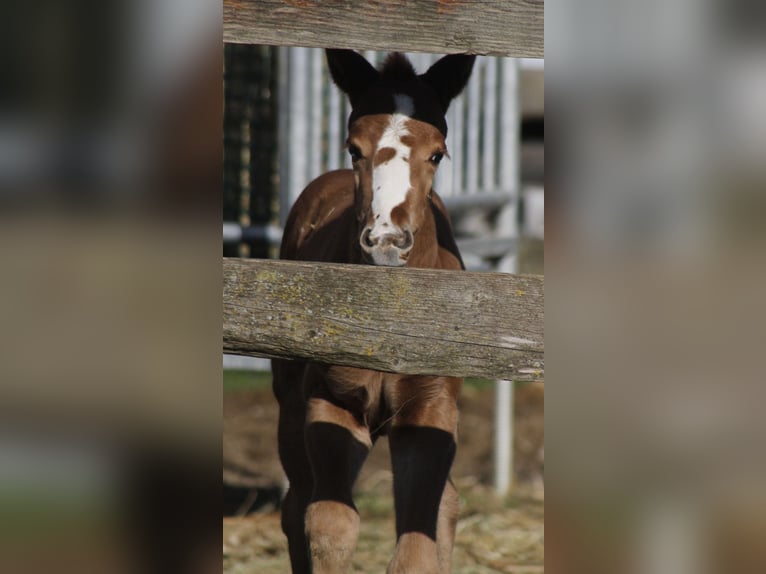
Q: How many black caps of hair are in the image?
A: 1